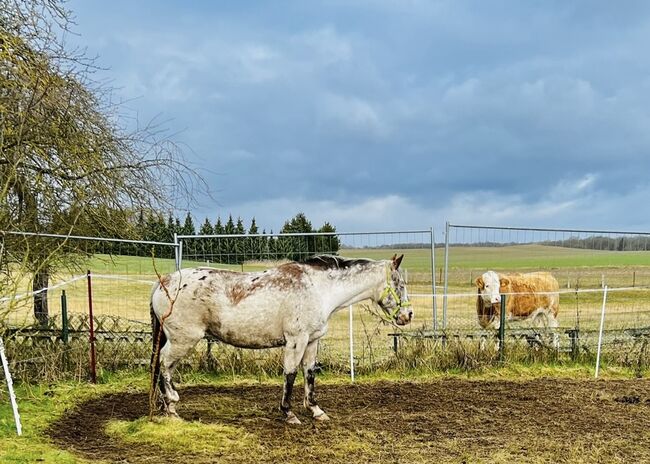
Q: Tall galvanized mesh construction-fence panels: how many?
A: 3